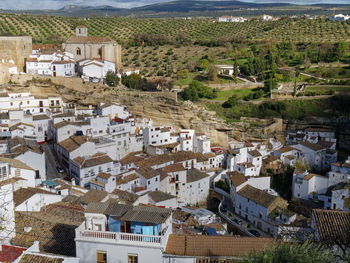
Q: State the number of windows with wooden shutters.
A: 2